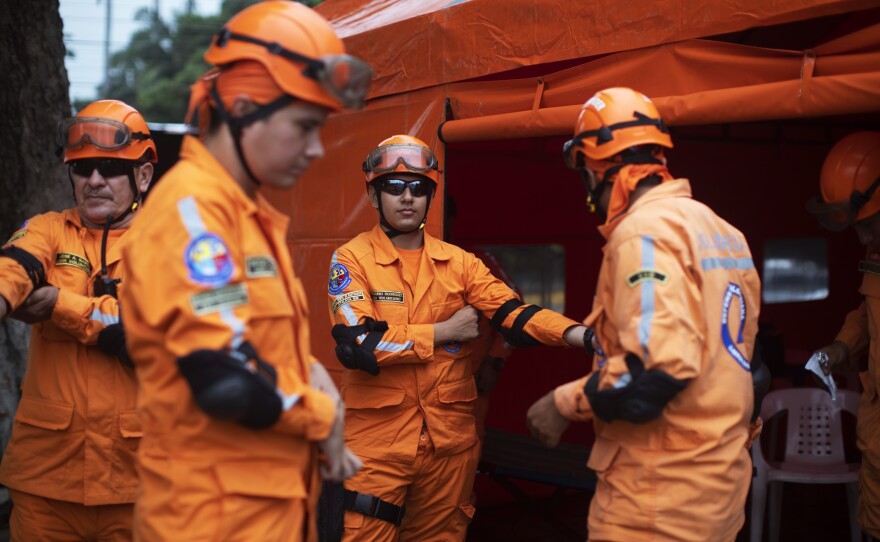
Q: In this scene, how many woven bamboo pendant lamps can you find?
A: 0